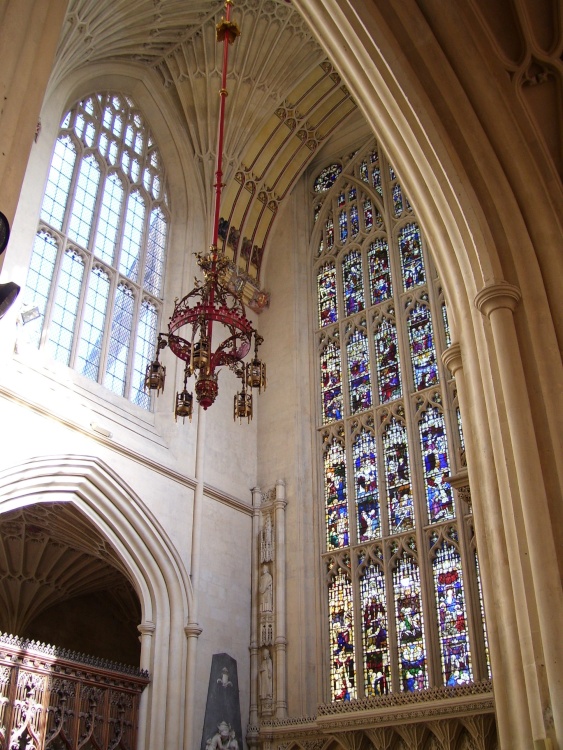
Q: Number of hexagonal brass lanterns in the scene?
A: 5